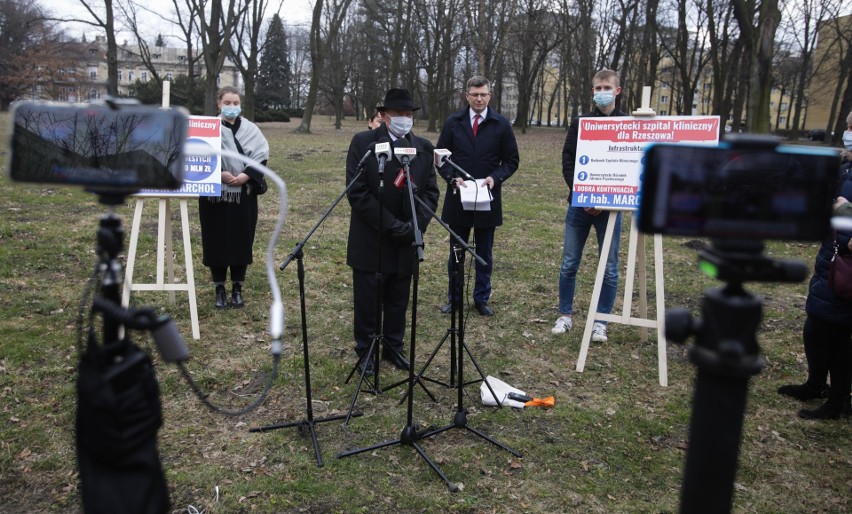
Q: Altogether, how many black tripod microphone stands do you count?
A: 5